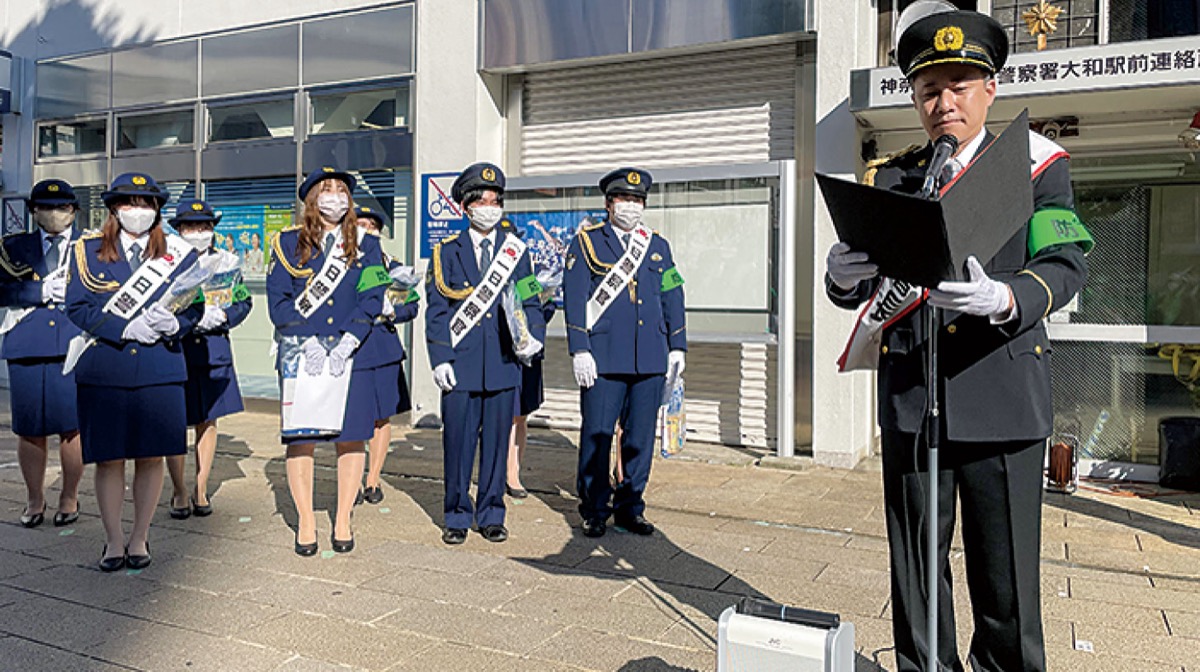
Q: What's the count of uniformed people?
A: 9